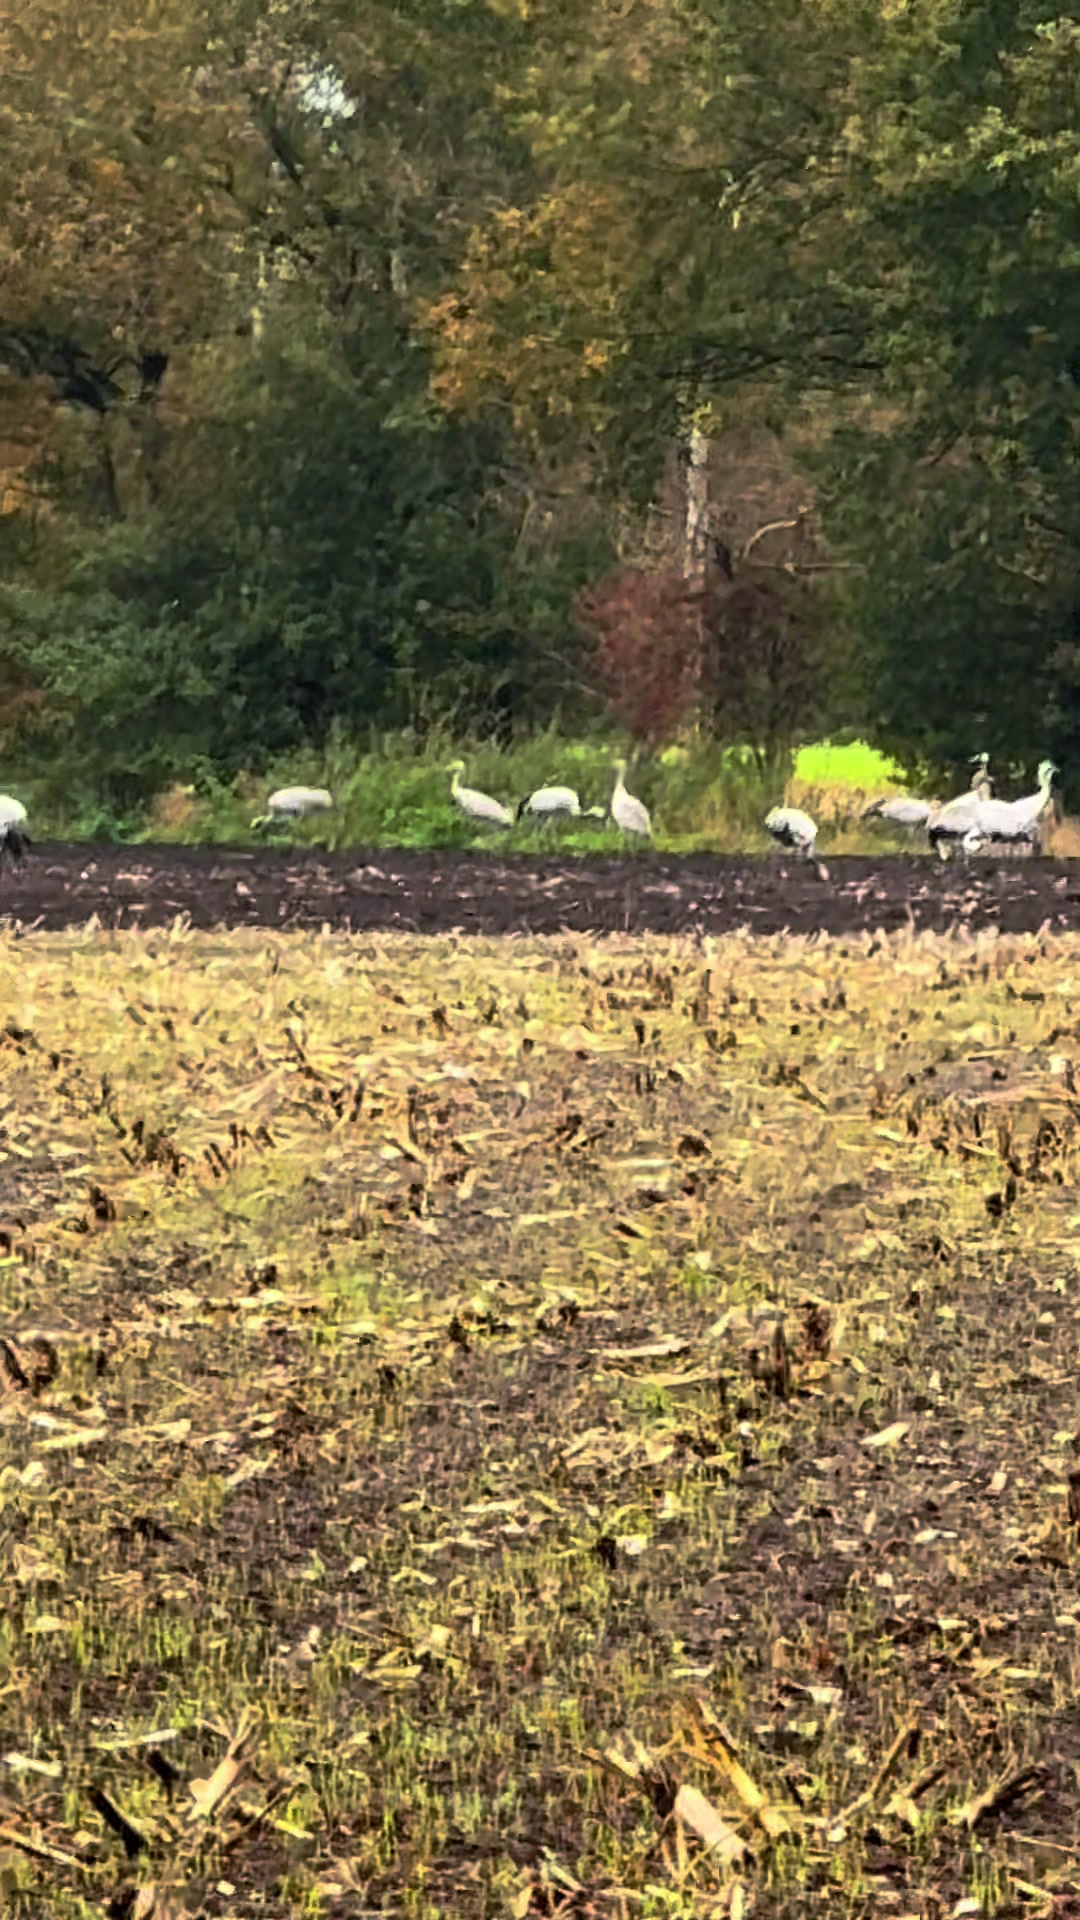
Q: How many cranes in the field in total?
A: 10